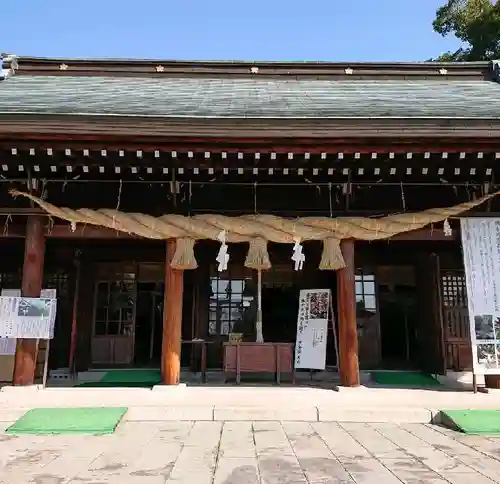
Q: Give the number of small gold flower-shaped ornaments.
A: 5